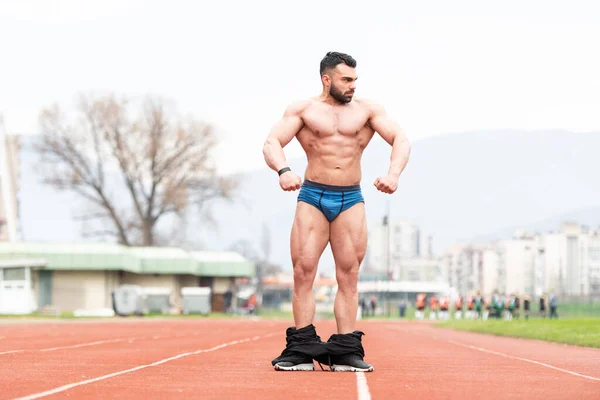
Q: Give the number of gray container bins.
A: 3